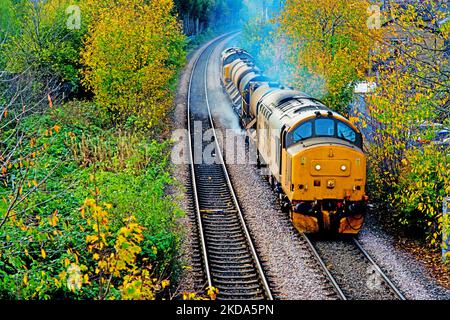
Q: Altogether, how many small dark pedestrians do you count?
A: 0